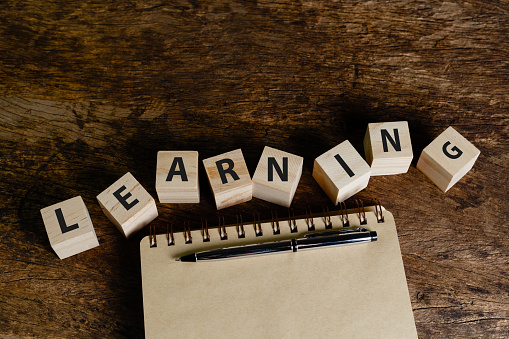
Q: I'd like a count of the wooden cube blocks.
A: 8